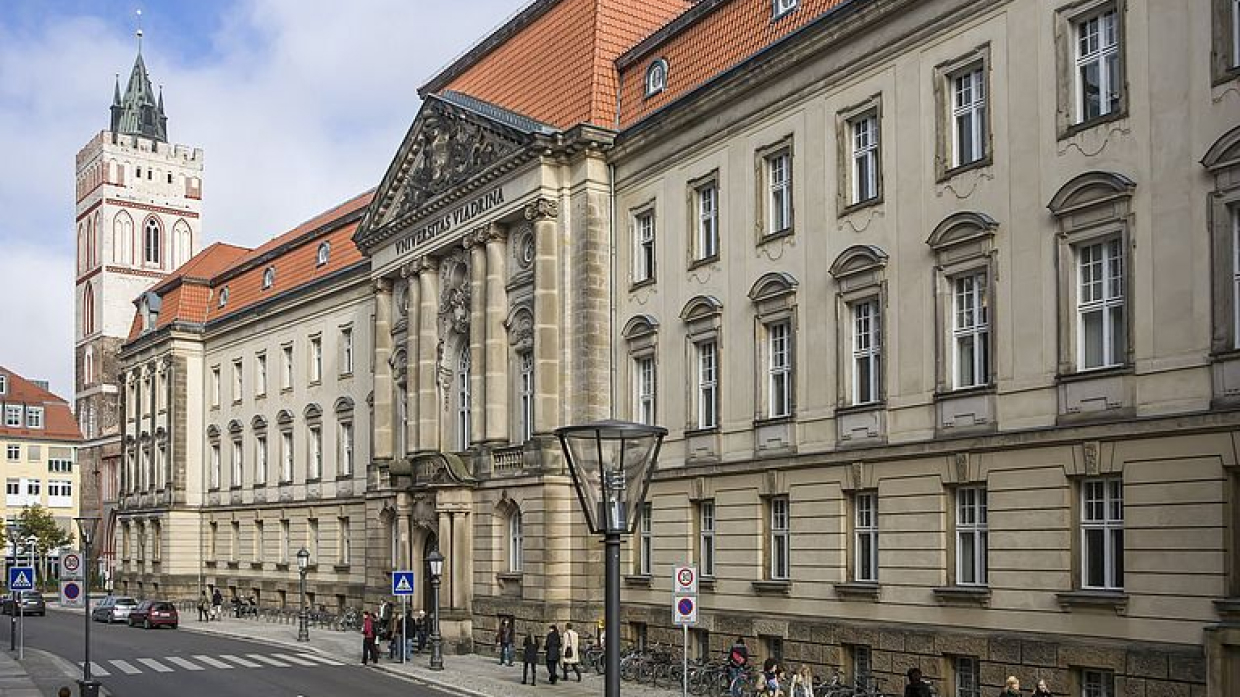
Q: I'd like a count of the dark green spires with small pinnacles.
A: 1